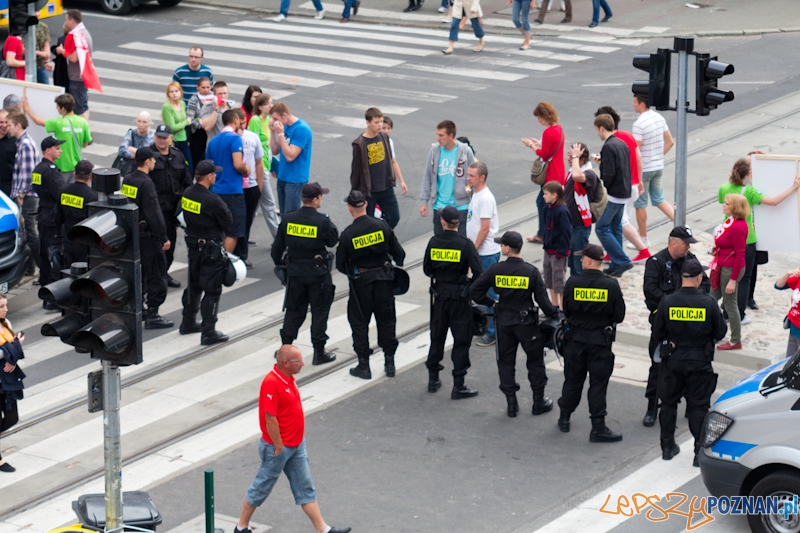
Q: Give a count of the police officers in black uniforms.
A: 12